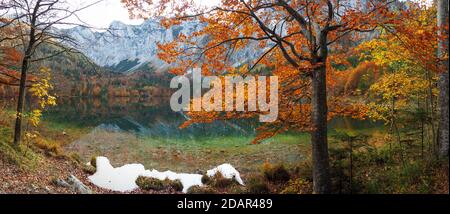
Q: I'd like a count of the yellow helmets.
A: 0